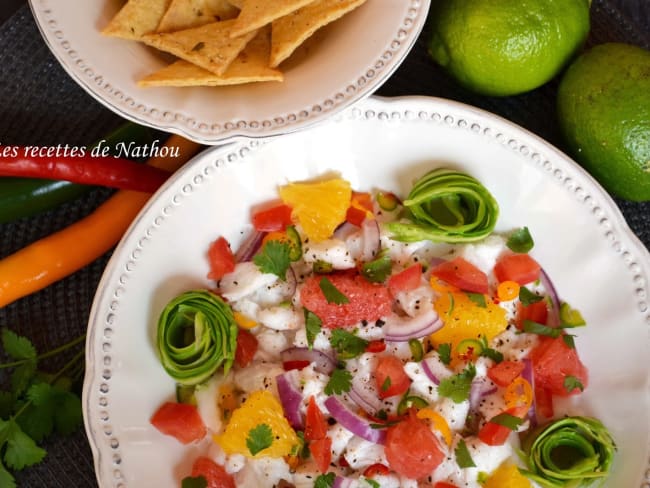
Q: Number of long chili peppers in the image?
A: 3